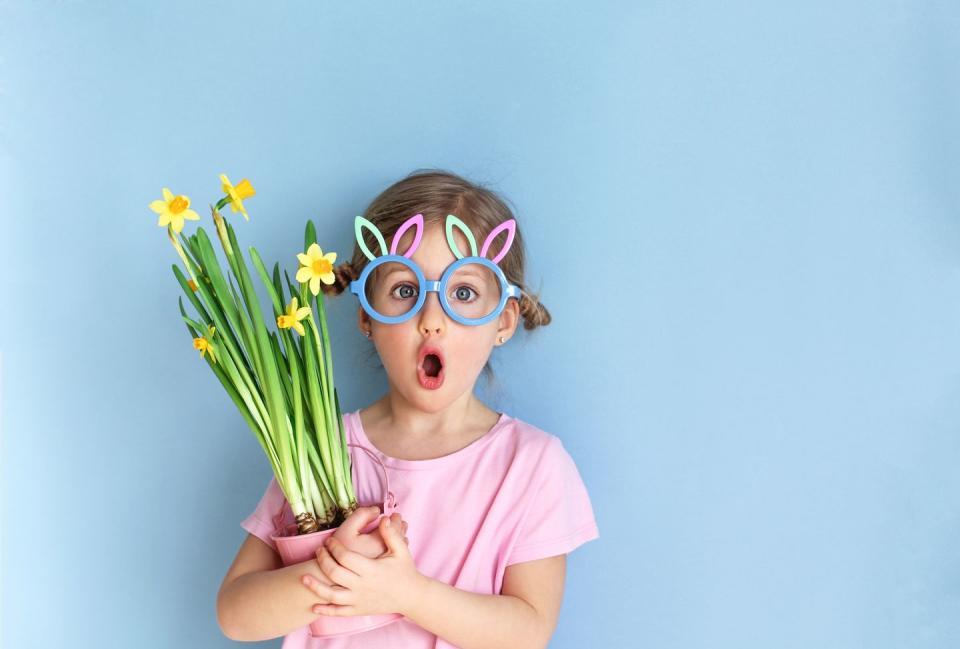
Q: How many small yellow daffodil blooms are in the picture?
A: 5